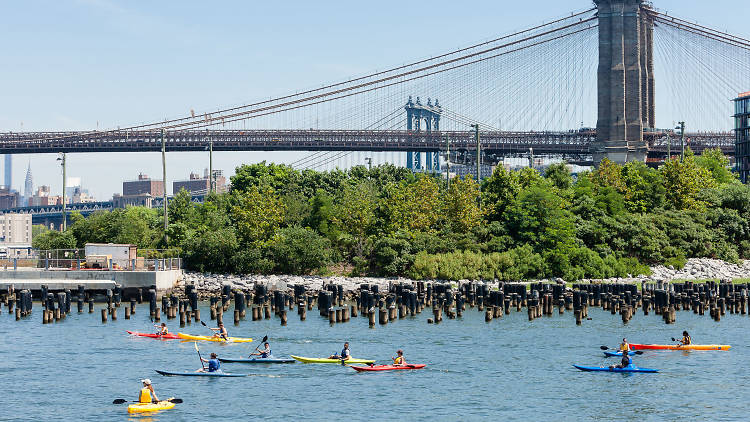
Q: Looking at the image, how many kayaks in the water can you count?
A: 10